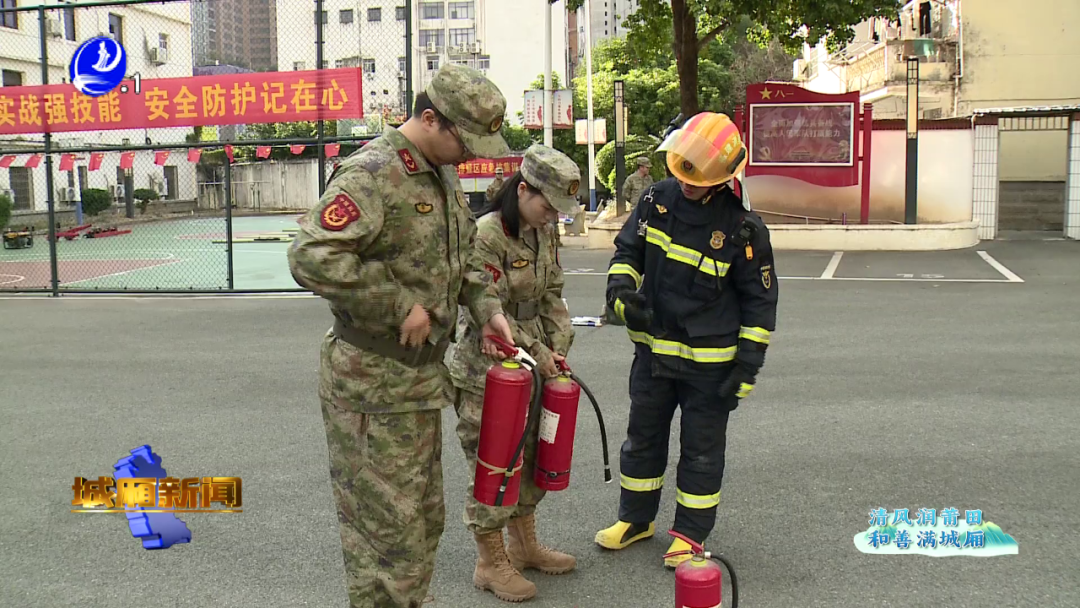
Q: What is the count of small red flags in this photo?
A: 11